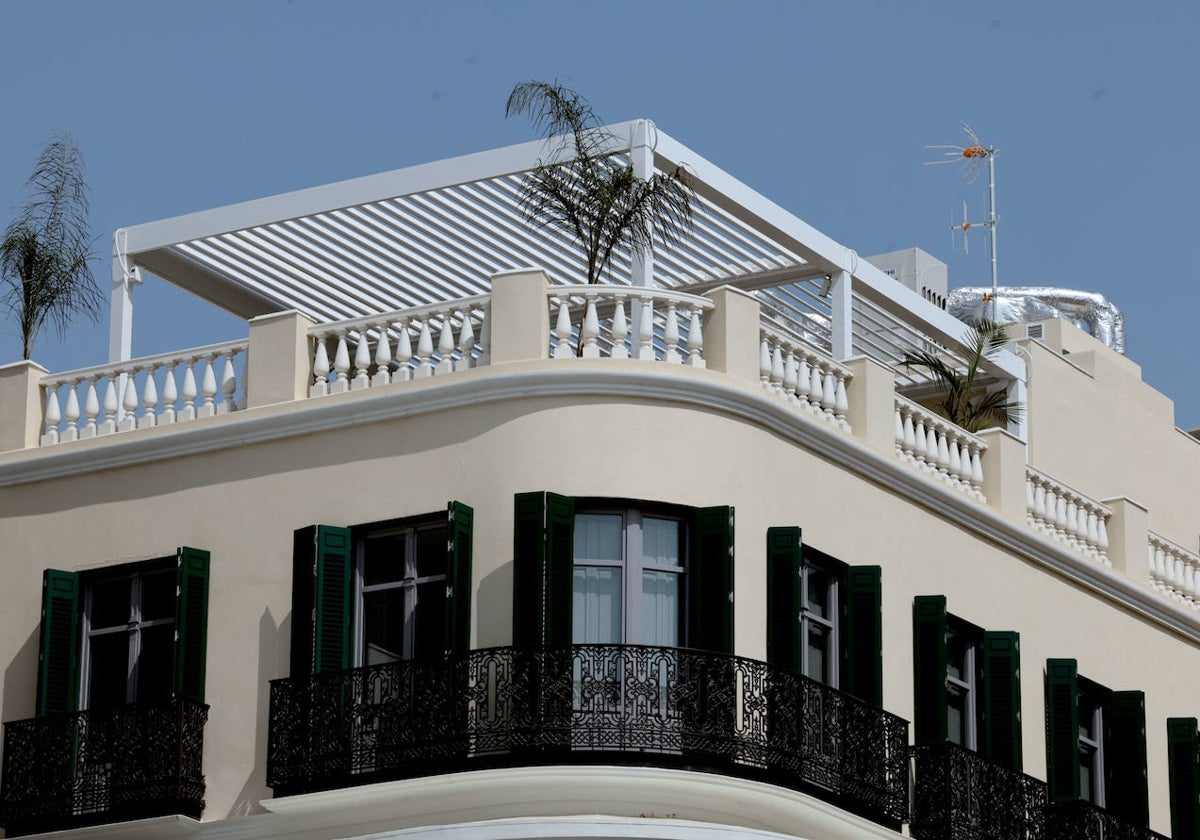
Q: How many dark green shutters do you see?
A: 13